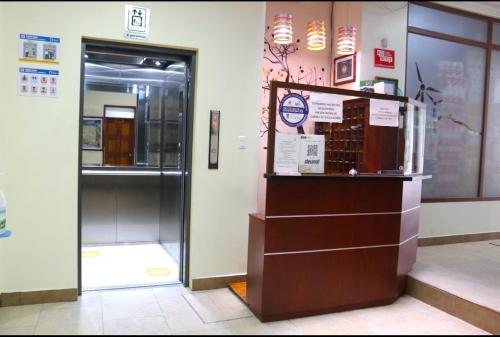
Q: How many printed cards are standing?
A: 2